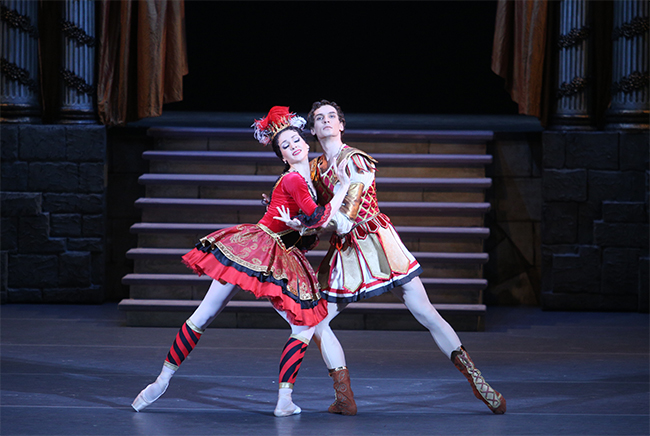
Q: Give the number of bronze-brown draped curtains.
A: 2